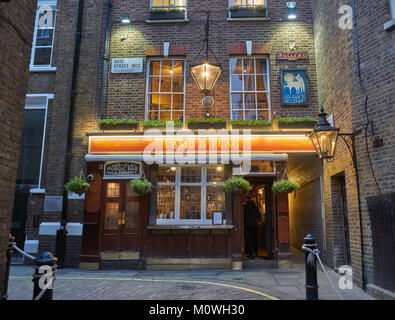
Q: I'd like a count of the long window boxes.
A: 7